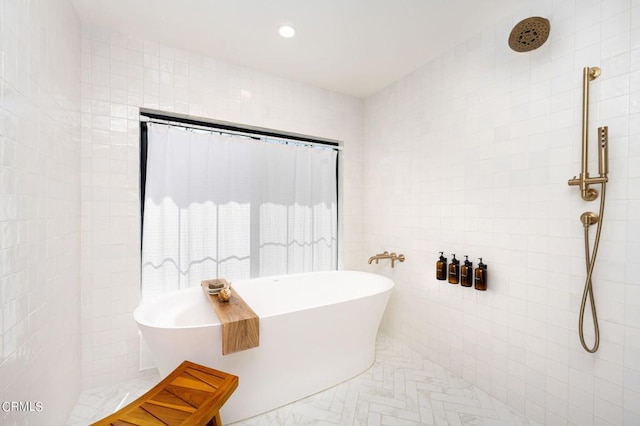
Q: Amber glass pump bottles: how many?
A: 4